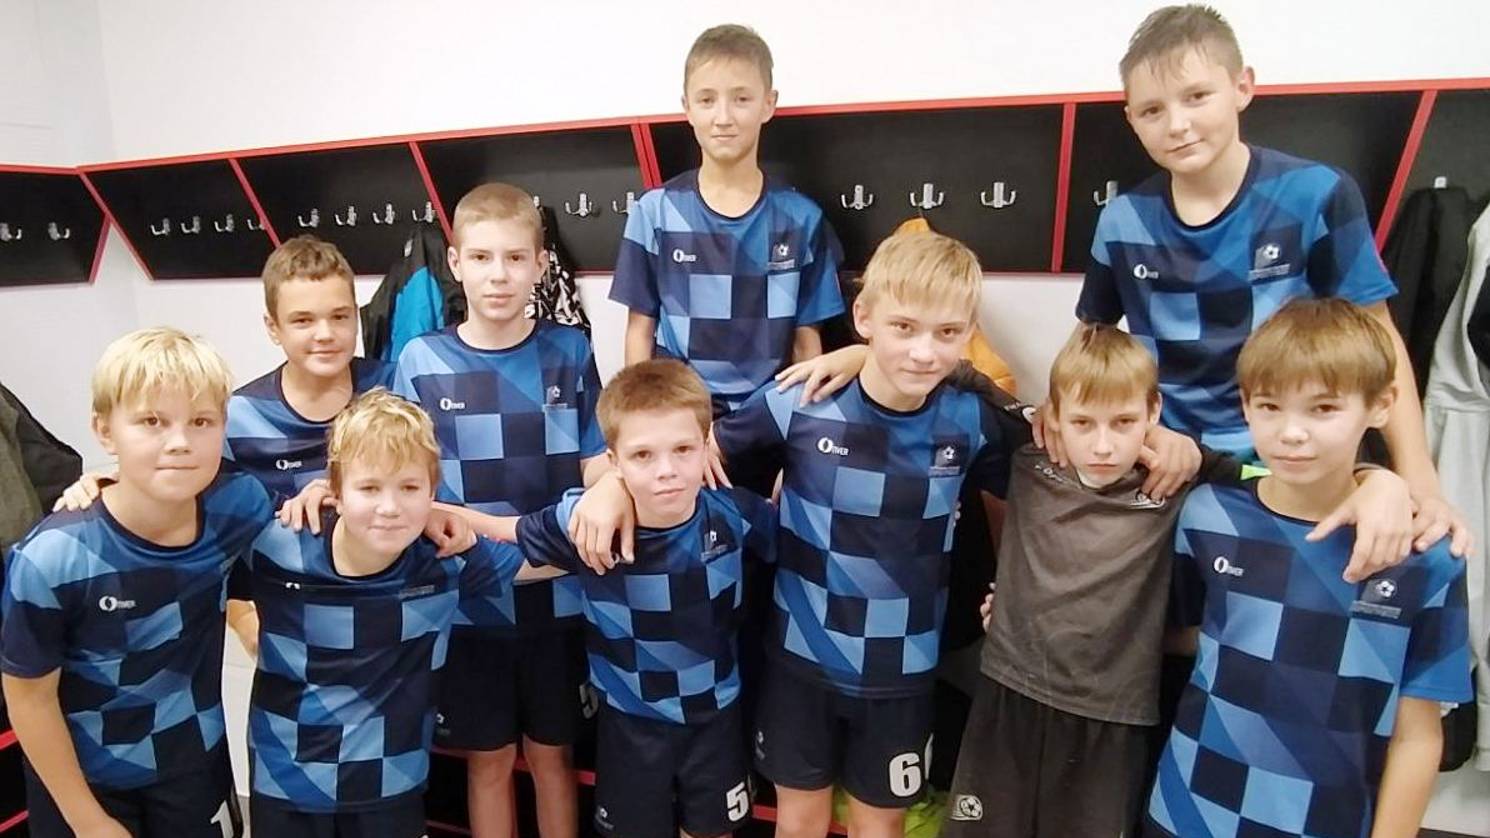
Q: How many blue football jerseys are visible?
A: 9